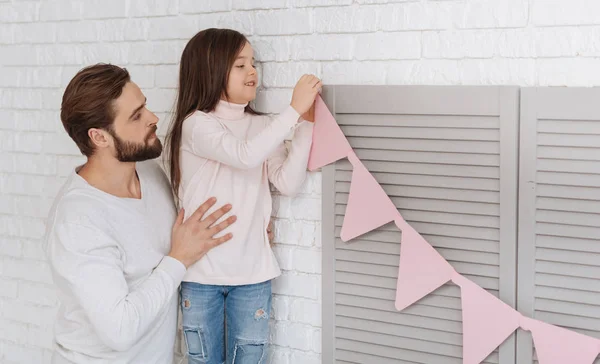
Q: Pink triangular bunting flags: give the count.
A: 5